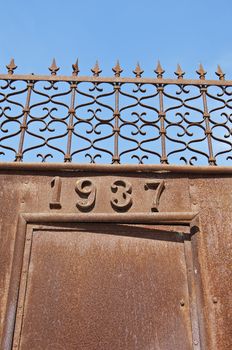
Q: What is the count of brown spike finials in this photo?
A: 10